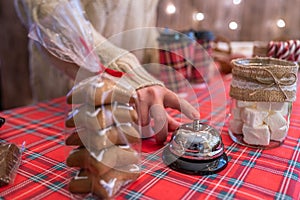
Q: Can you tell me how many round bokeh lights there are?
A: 5